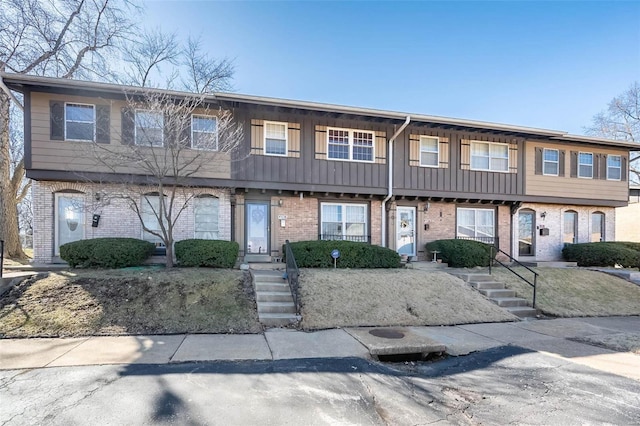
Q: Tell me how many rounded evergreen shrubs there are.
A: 5